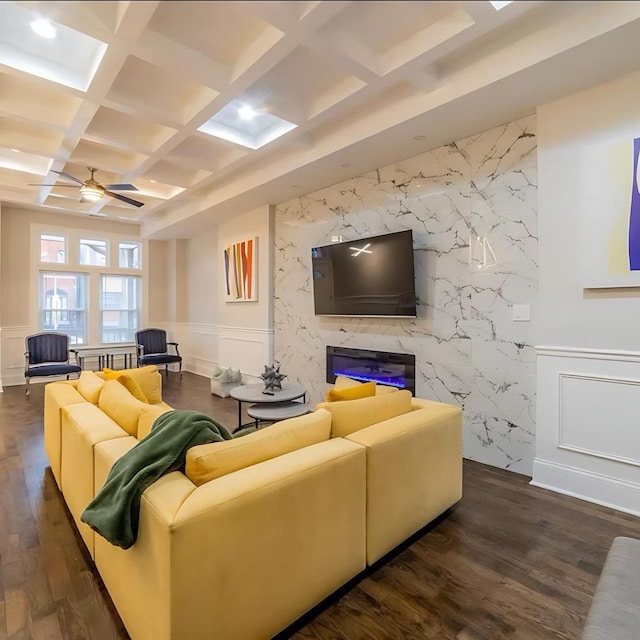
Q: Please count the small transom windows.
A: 3